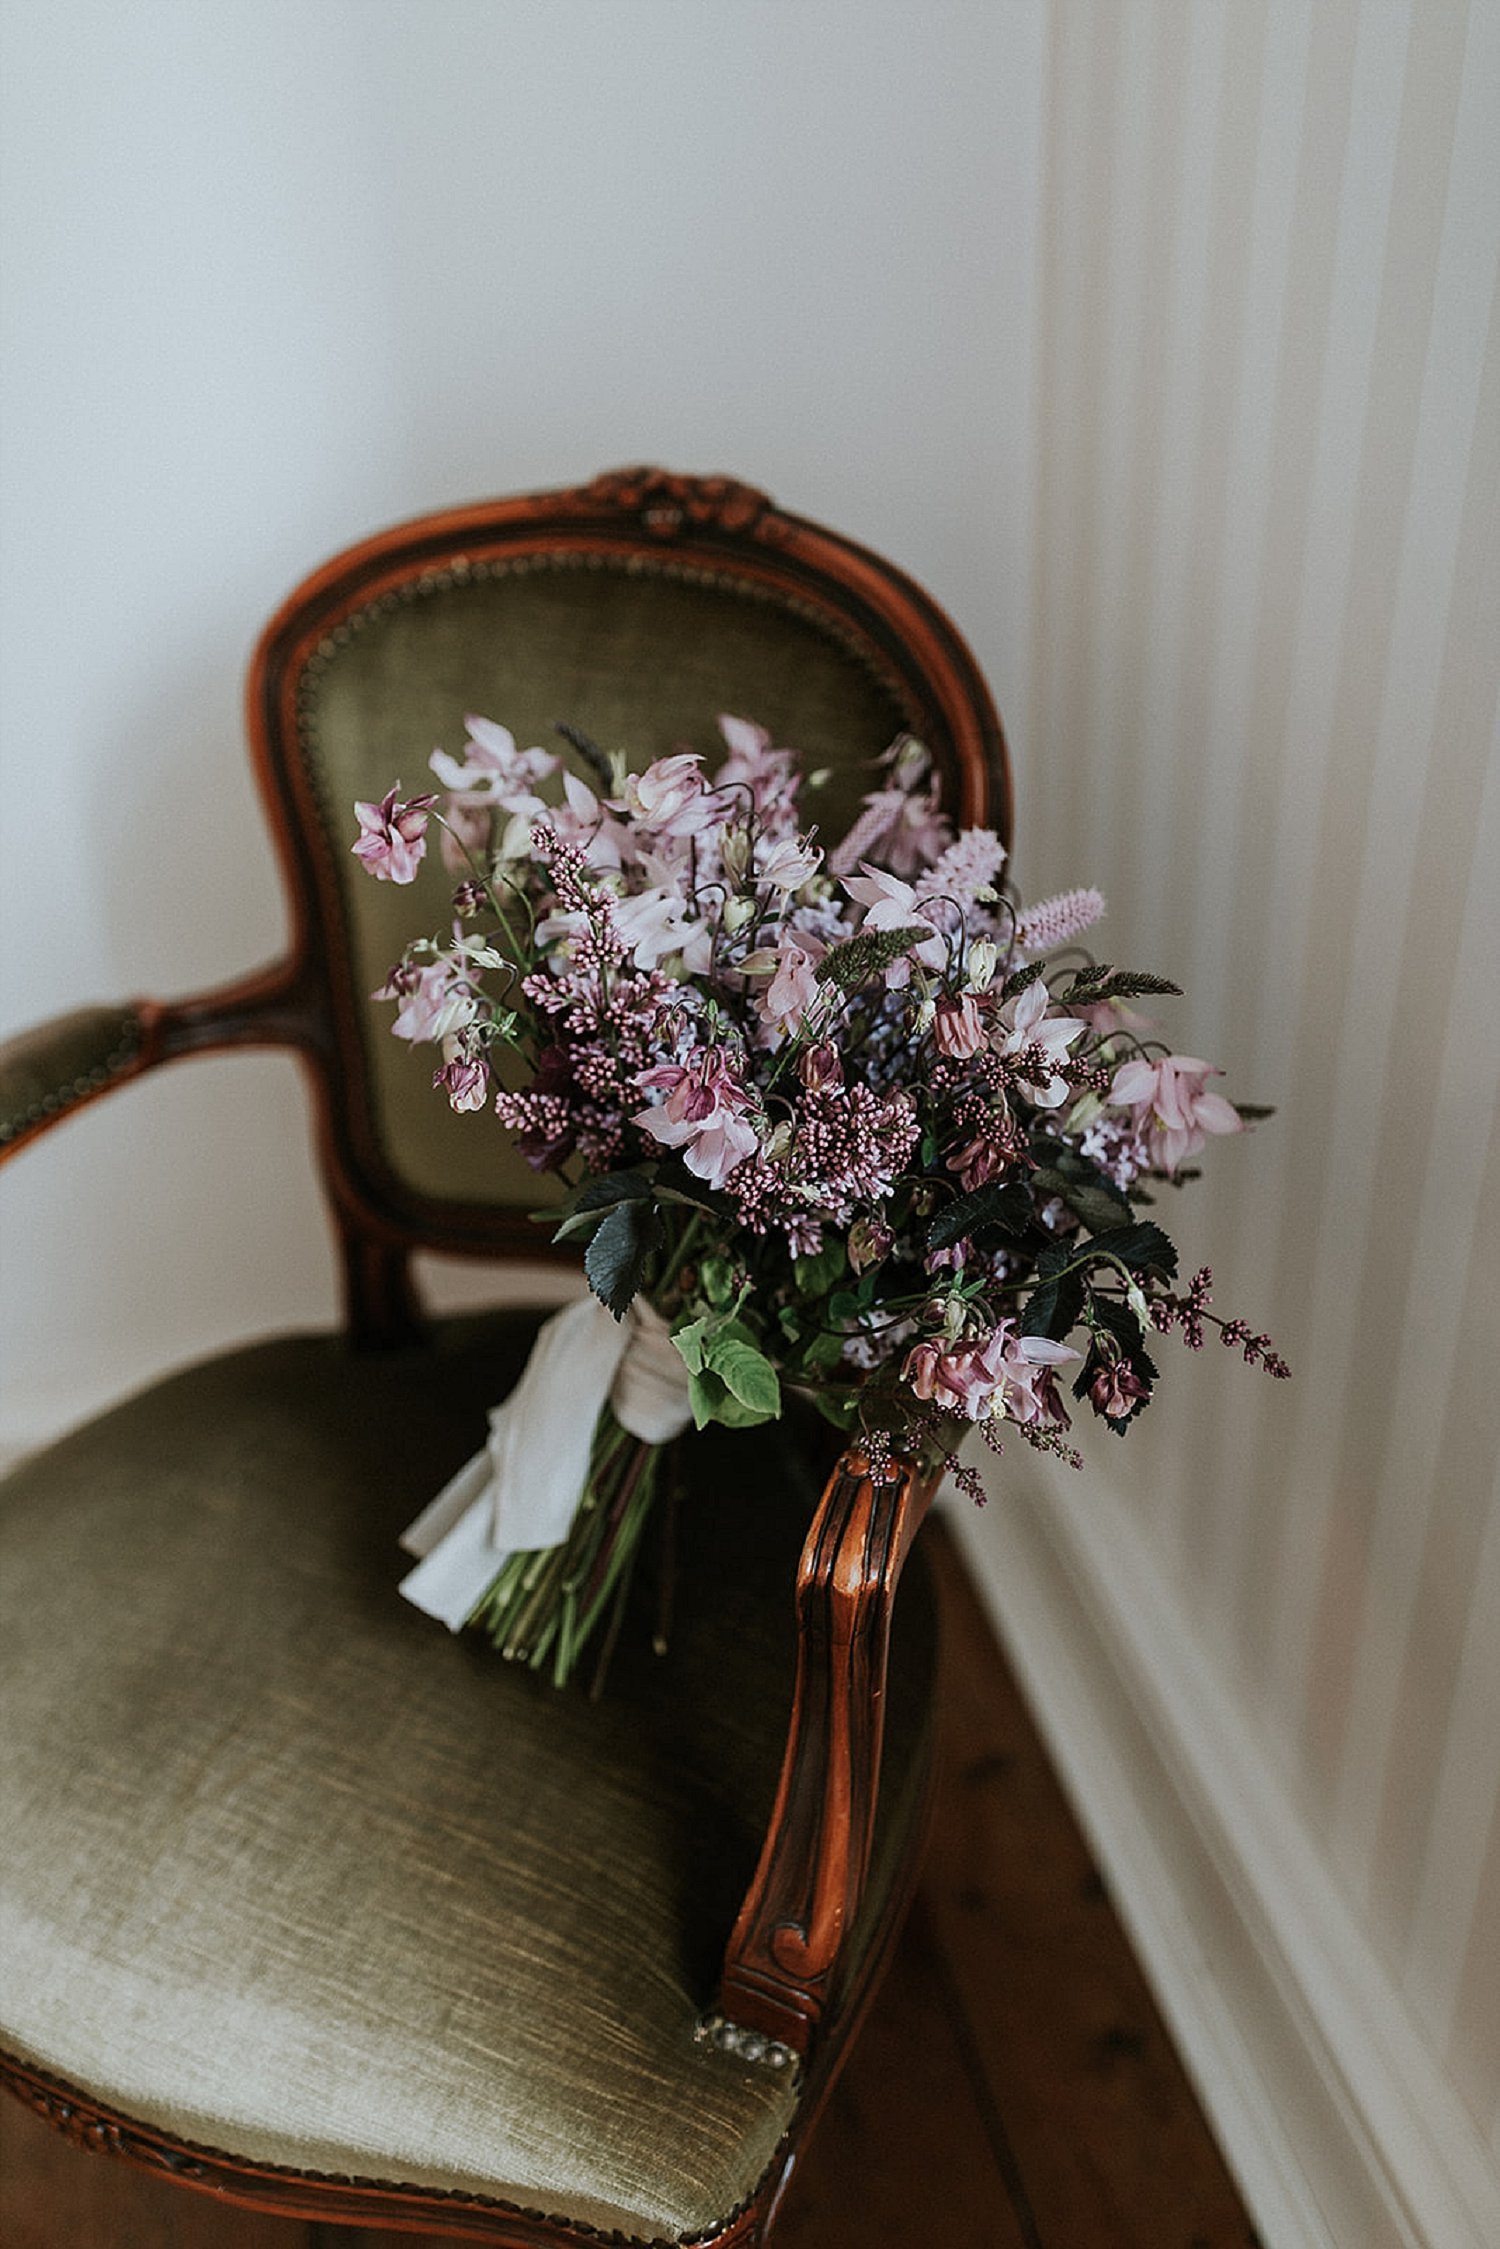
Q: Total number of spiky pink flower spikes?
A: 3